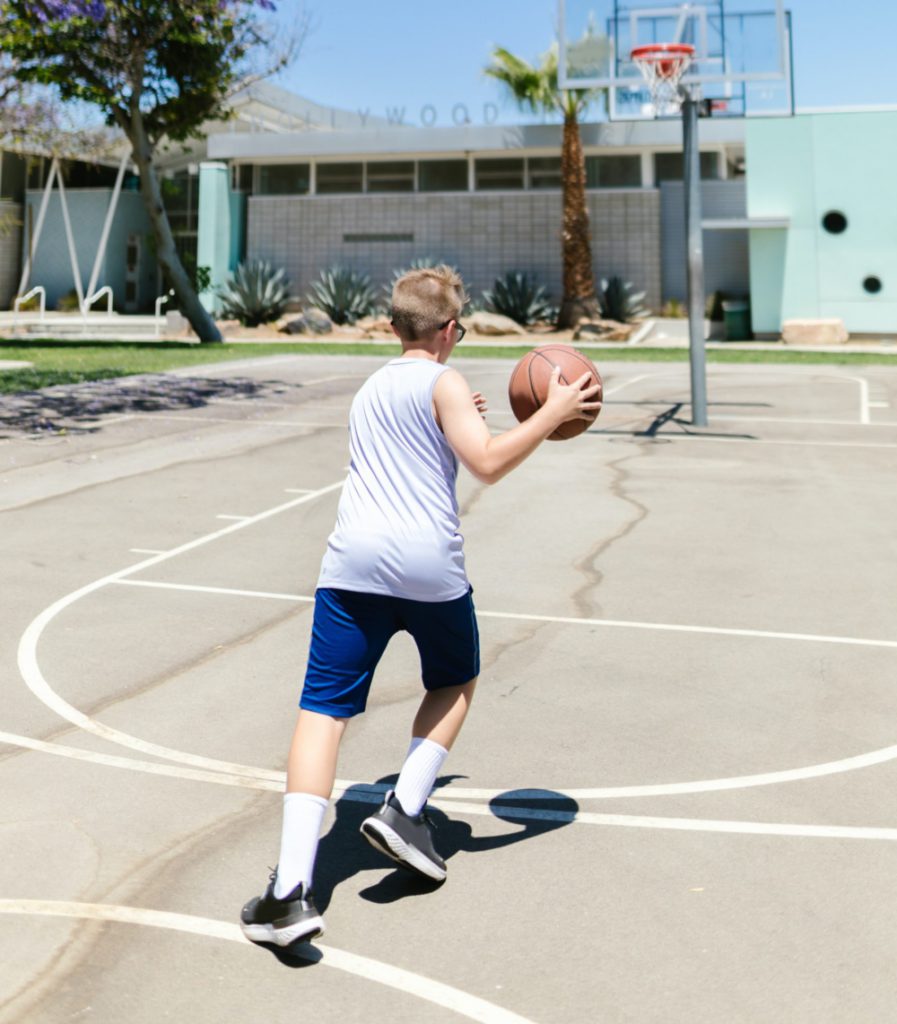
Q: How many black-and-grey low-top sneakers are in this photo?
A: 2